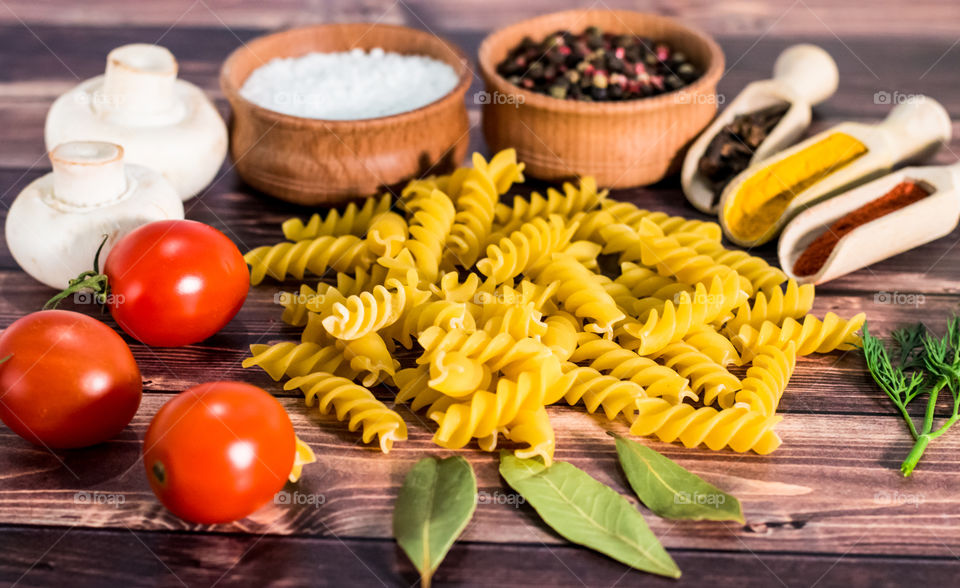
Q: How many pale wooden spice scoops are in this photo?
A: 3